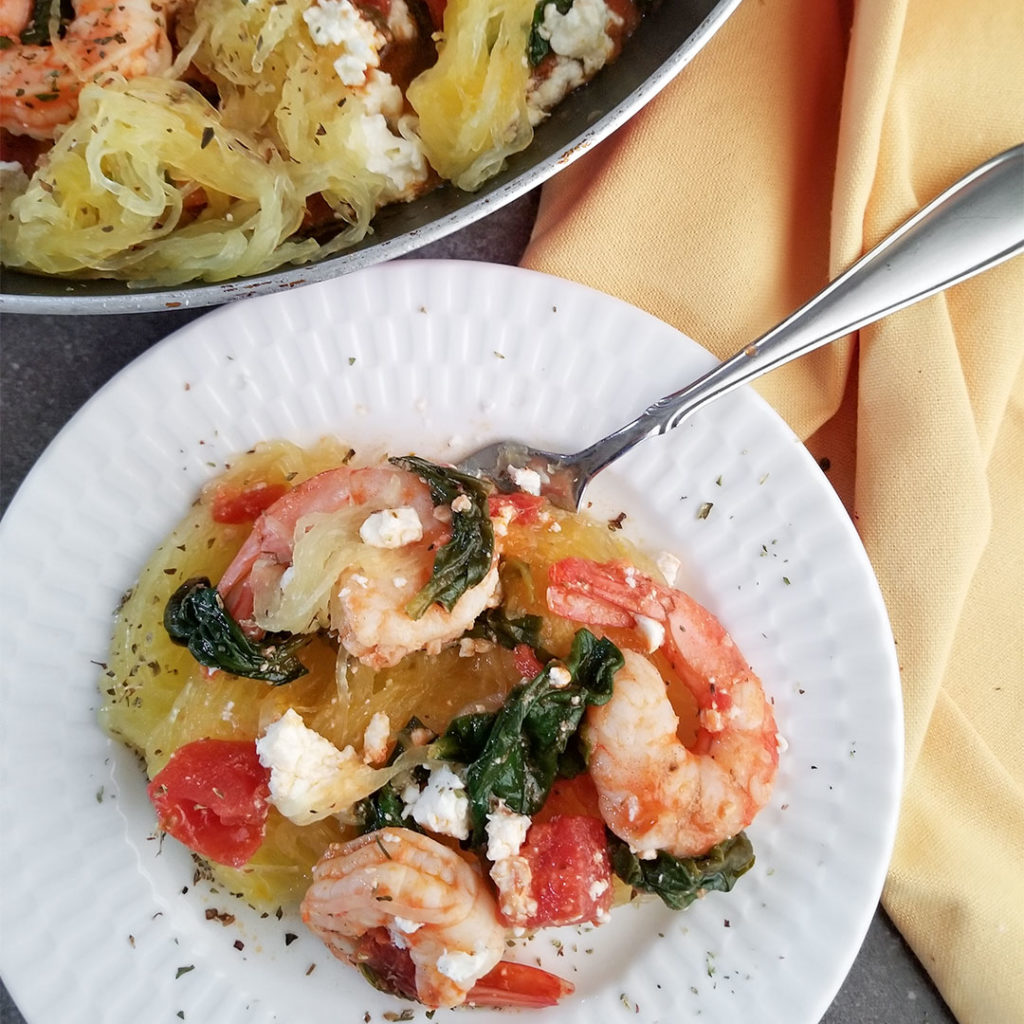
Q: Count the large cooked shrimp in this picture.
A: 4